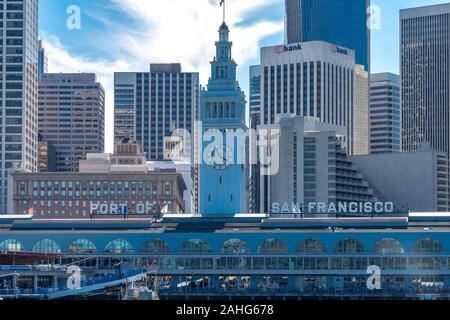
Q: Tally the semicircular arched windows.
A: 12